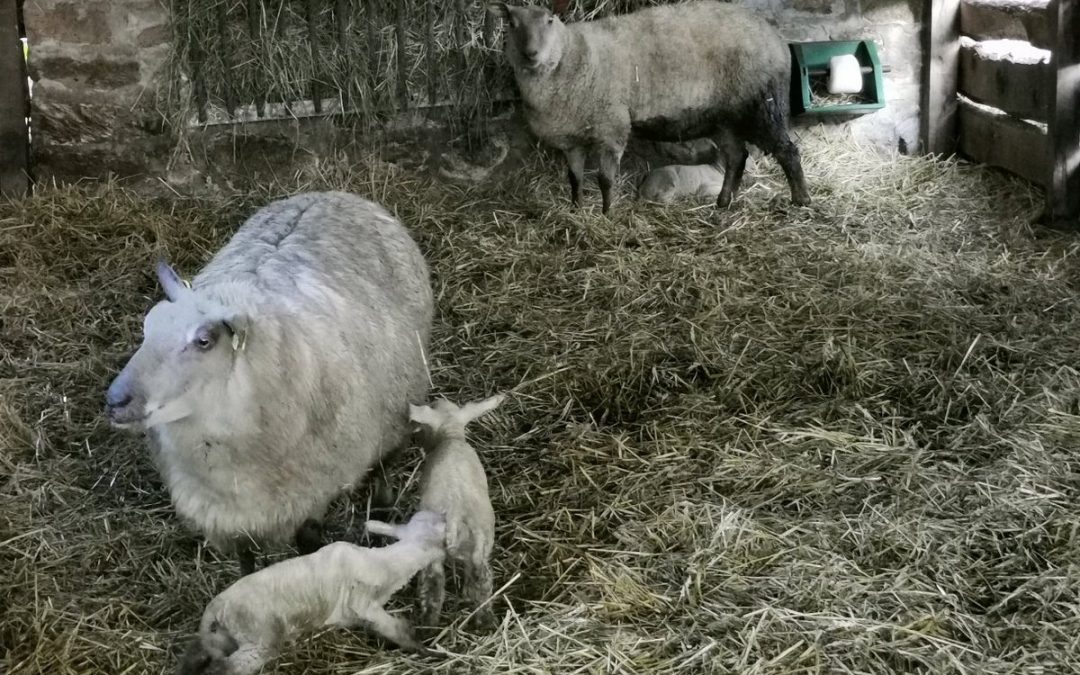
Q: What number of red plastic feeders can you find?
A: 0